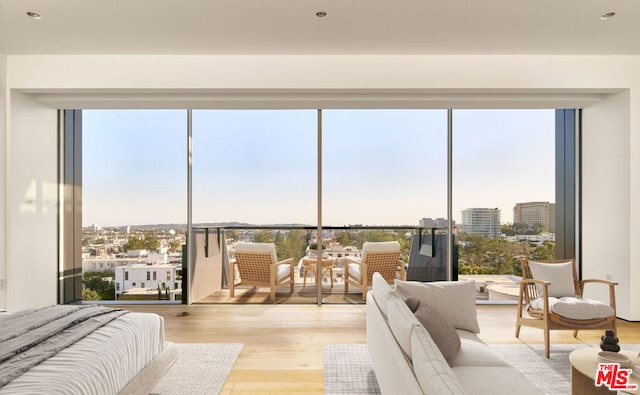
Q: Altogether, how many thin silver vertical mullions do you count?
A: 3